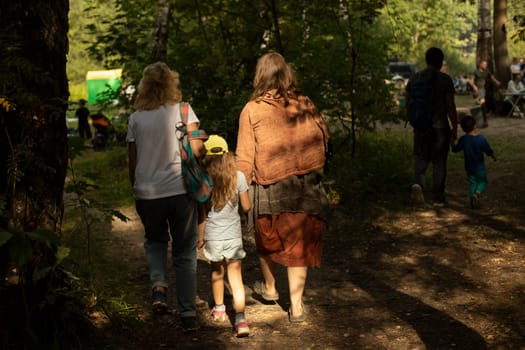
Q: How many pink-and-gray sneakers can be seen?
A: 2